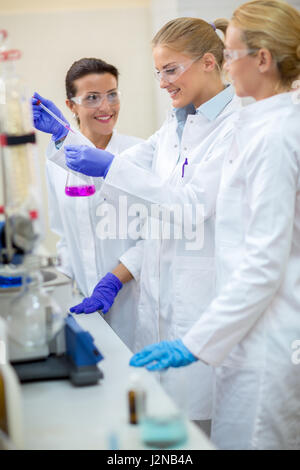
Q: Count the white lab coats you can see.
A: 3